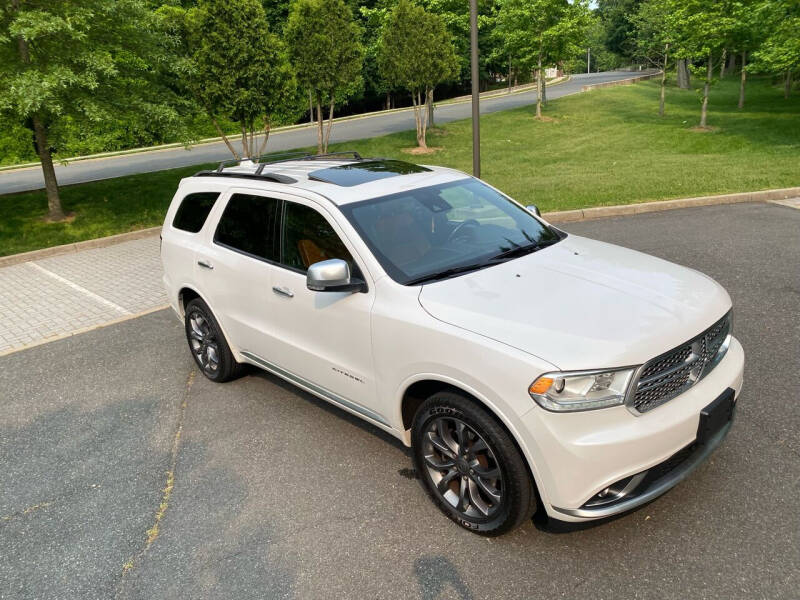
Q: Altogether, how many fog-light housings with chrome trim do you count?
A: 1